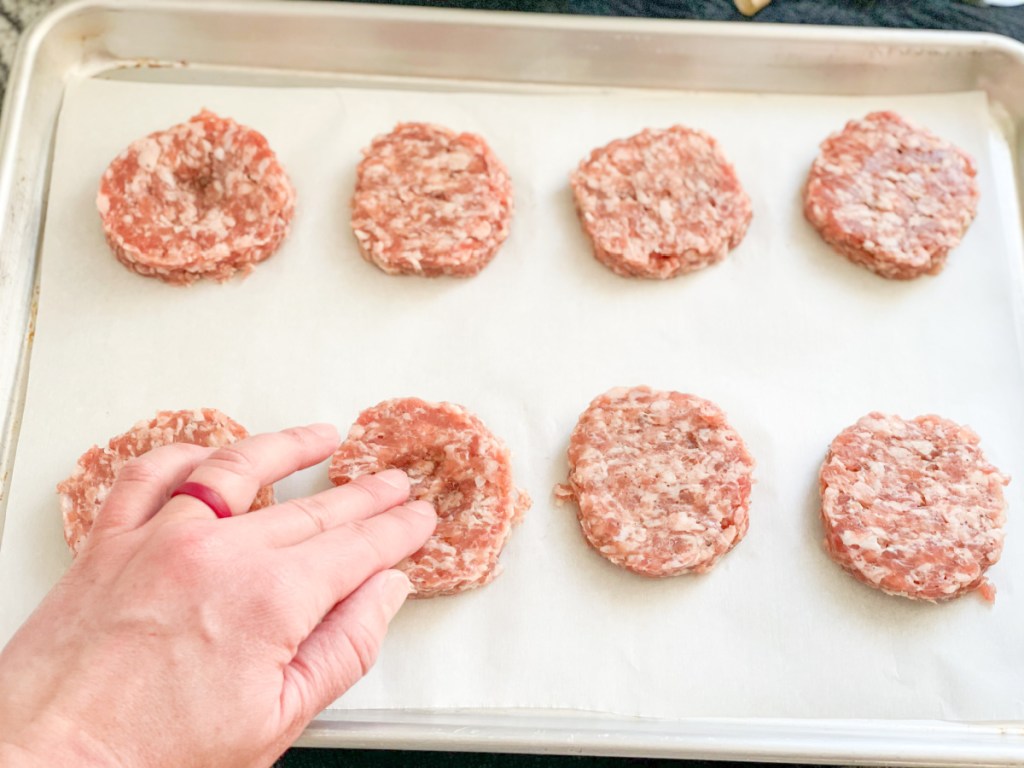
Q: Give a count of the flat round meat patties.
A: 8